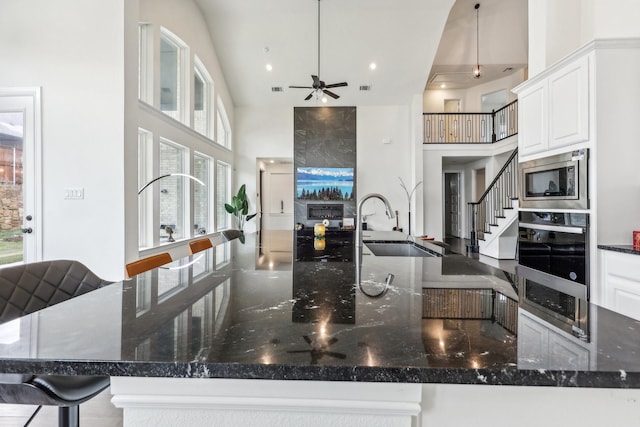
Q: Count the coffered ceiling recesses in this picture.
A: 0